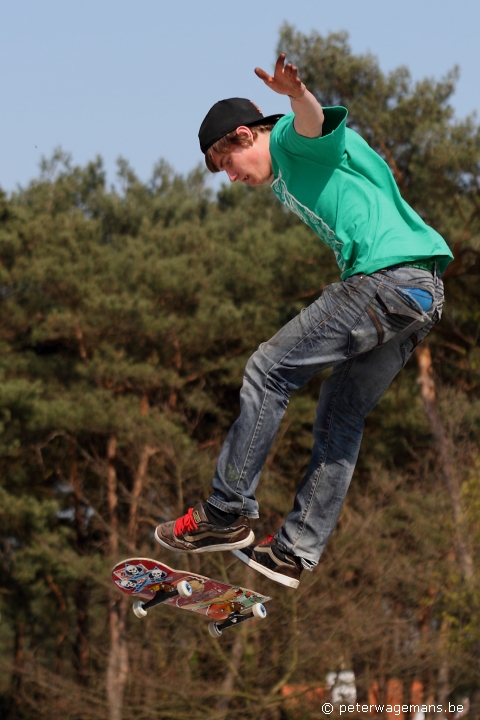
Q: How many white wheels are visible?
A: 4